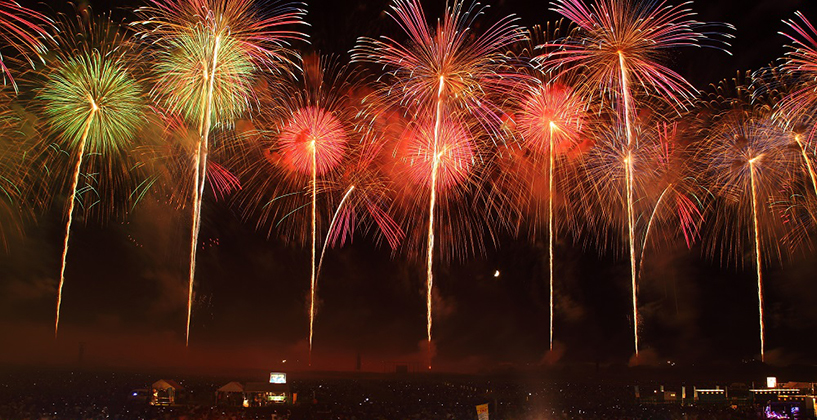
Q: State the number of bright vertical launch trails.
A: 7